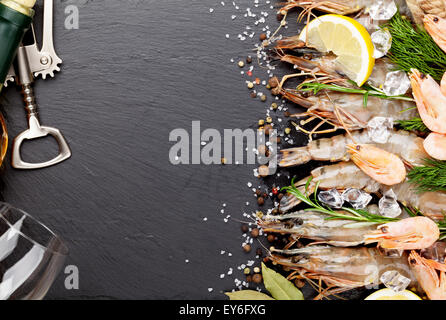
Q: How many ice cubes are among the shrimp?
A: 8